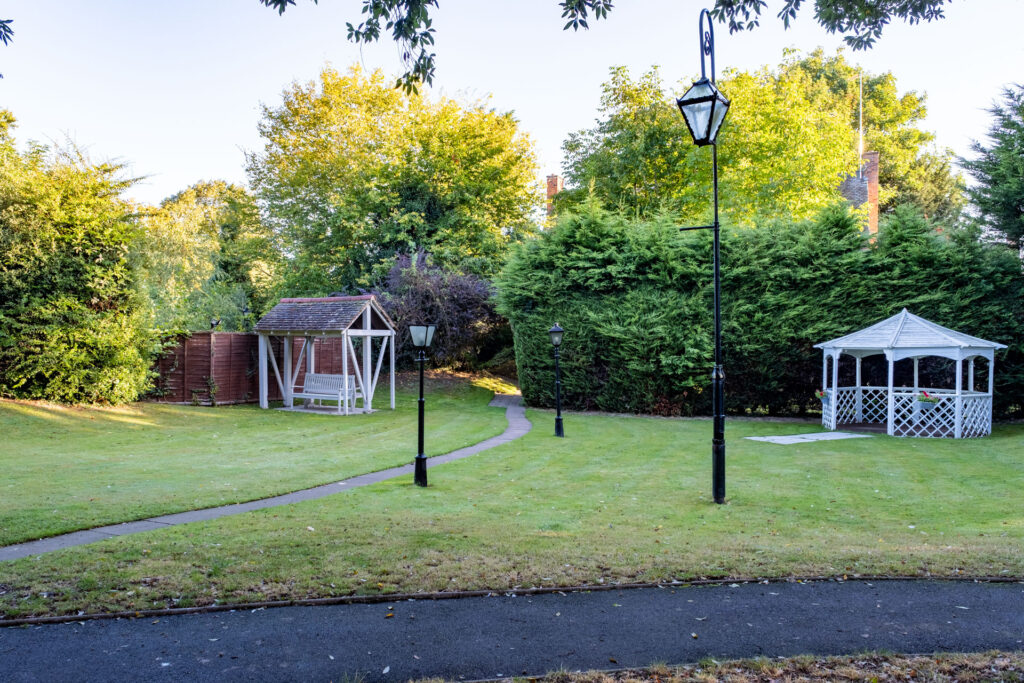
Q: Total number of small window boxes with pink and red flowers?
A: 2